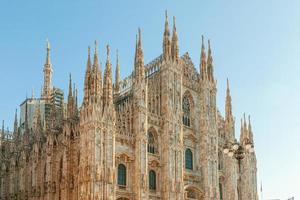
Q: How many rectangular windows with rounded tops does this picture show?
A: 3